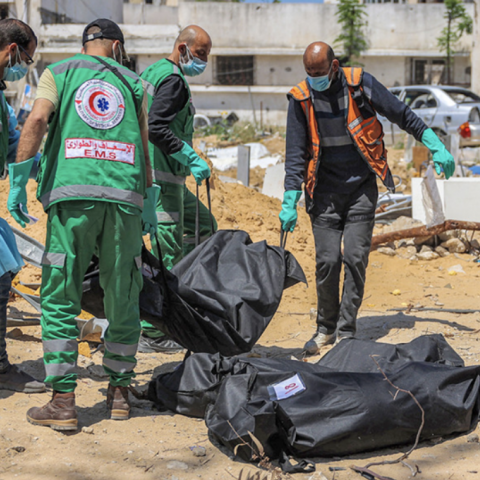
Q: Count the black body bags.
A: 3